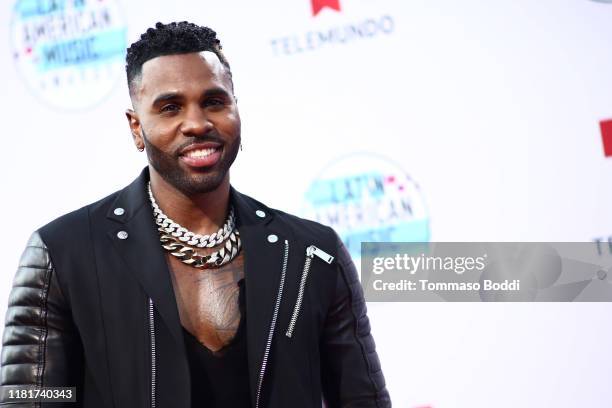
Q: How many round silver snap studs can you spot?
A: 4